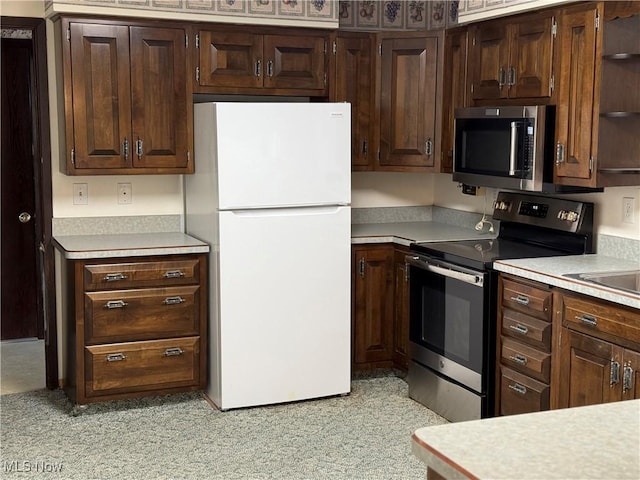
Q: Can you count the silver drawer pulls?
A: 11